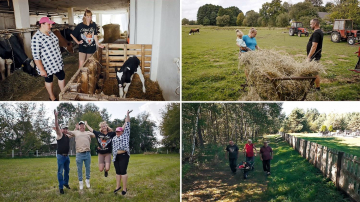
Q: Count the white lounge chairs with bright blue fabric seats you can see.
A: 0